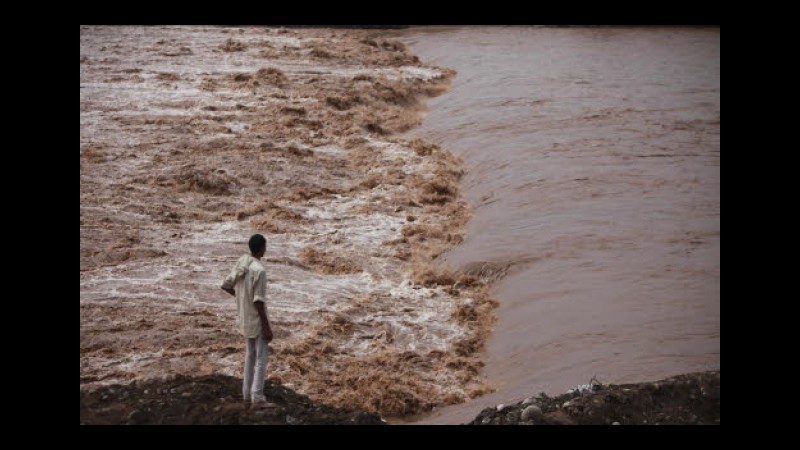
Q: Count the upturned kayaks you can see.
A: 0